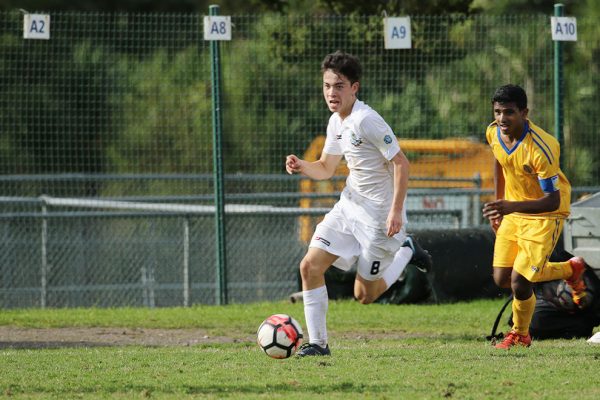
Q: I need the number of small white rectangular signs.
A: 4